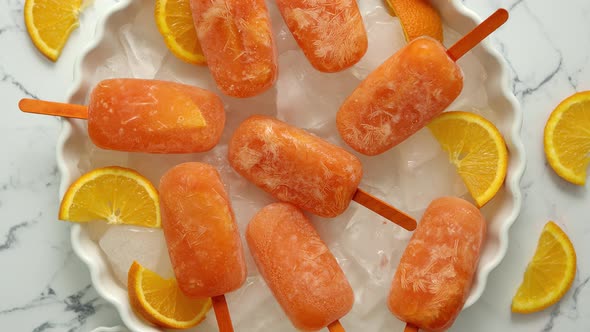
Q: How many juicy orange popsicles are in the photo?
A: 8